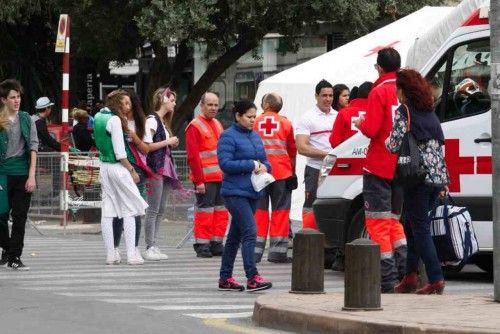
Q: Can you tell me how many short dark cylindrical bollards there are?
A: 2